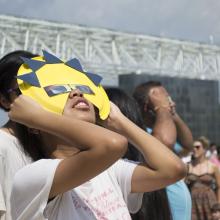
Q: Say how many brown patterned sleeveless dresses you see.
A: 1